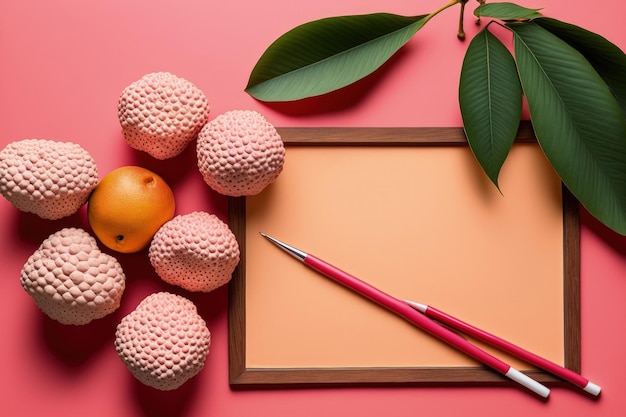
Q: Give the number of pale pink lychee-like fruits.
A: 6